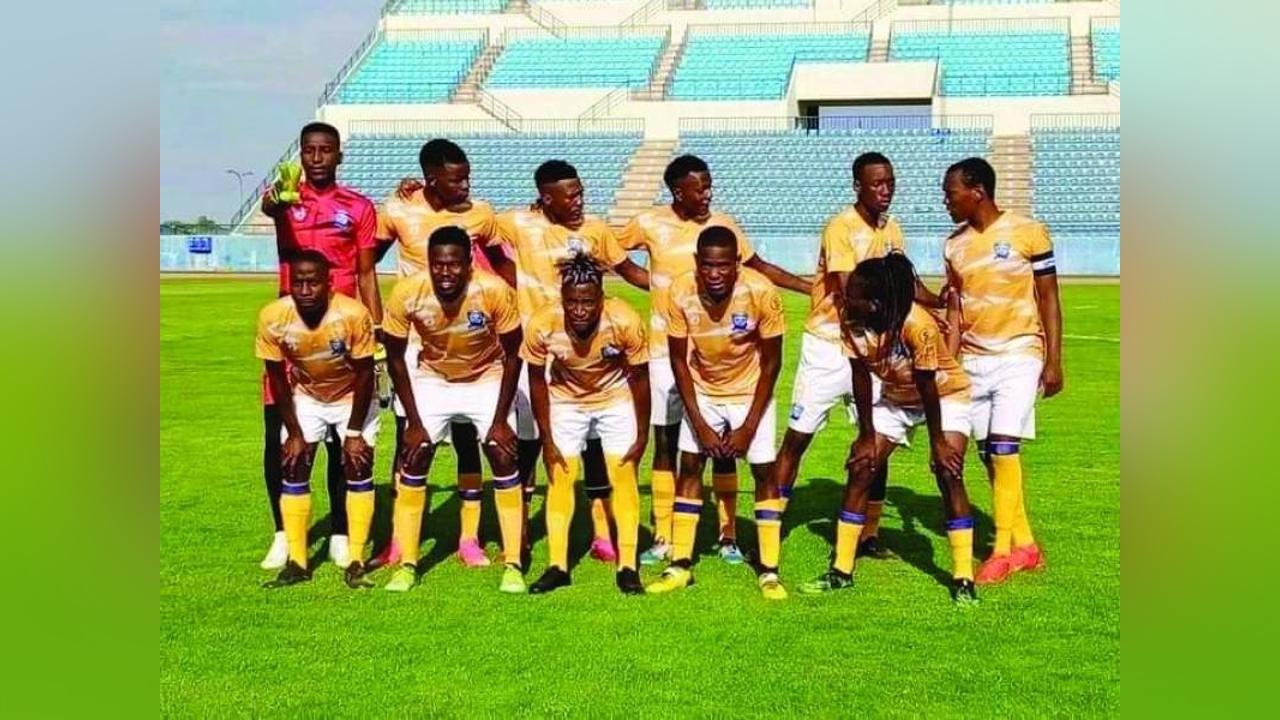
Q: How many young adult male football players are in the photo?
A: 11